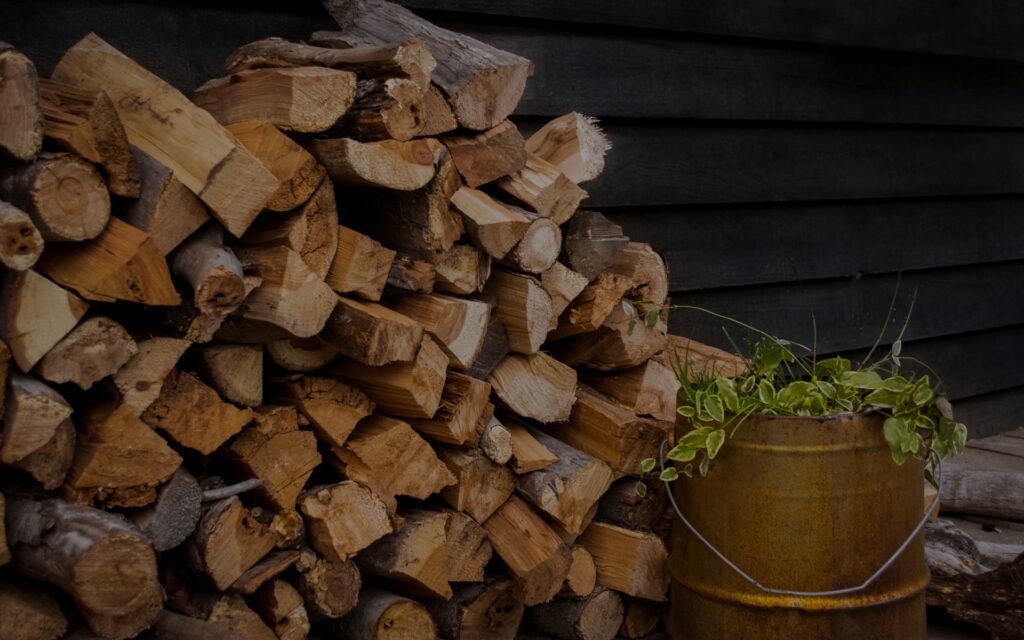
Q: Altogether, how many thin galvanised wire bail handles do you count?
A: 1